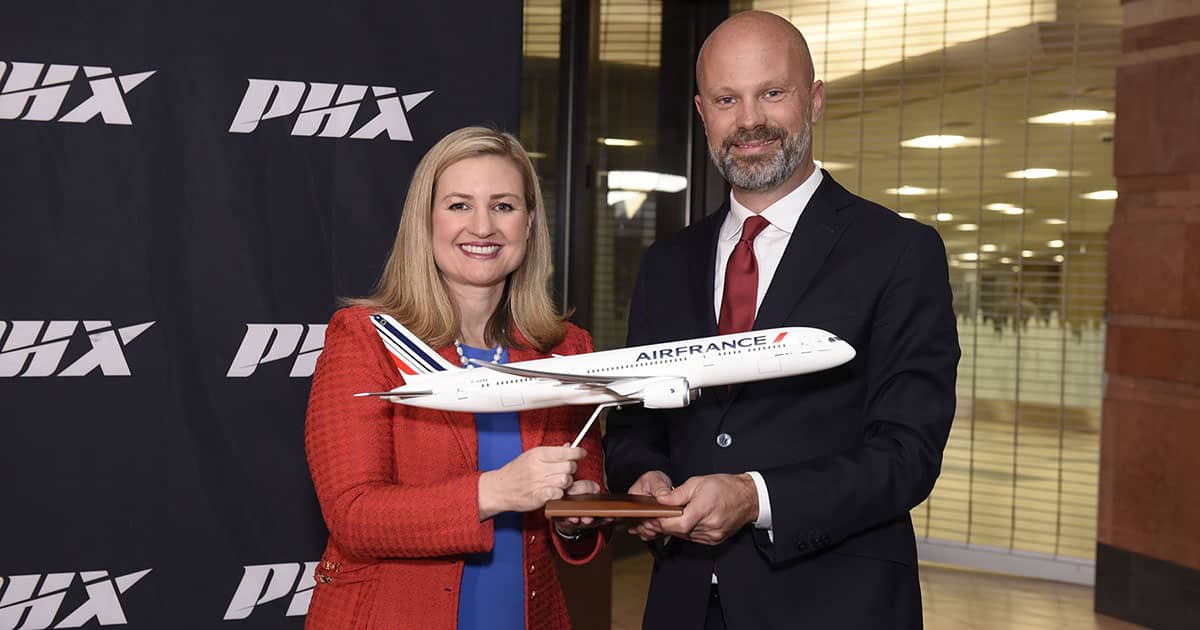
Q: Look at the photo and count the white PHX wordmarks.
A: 6